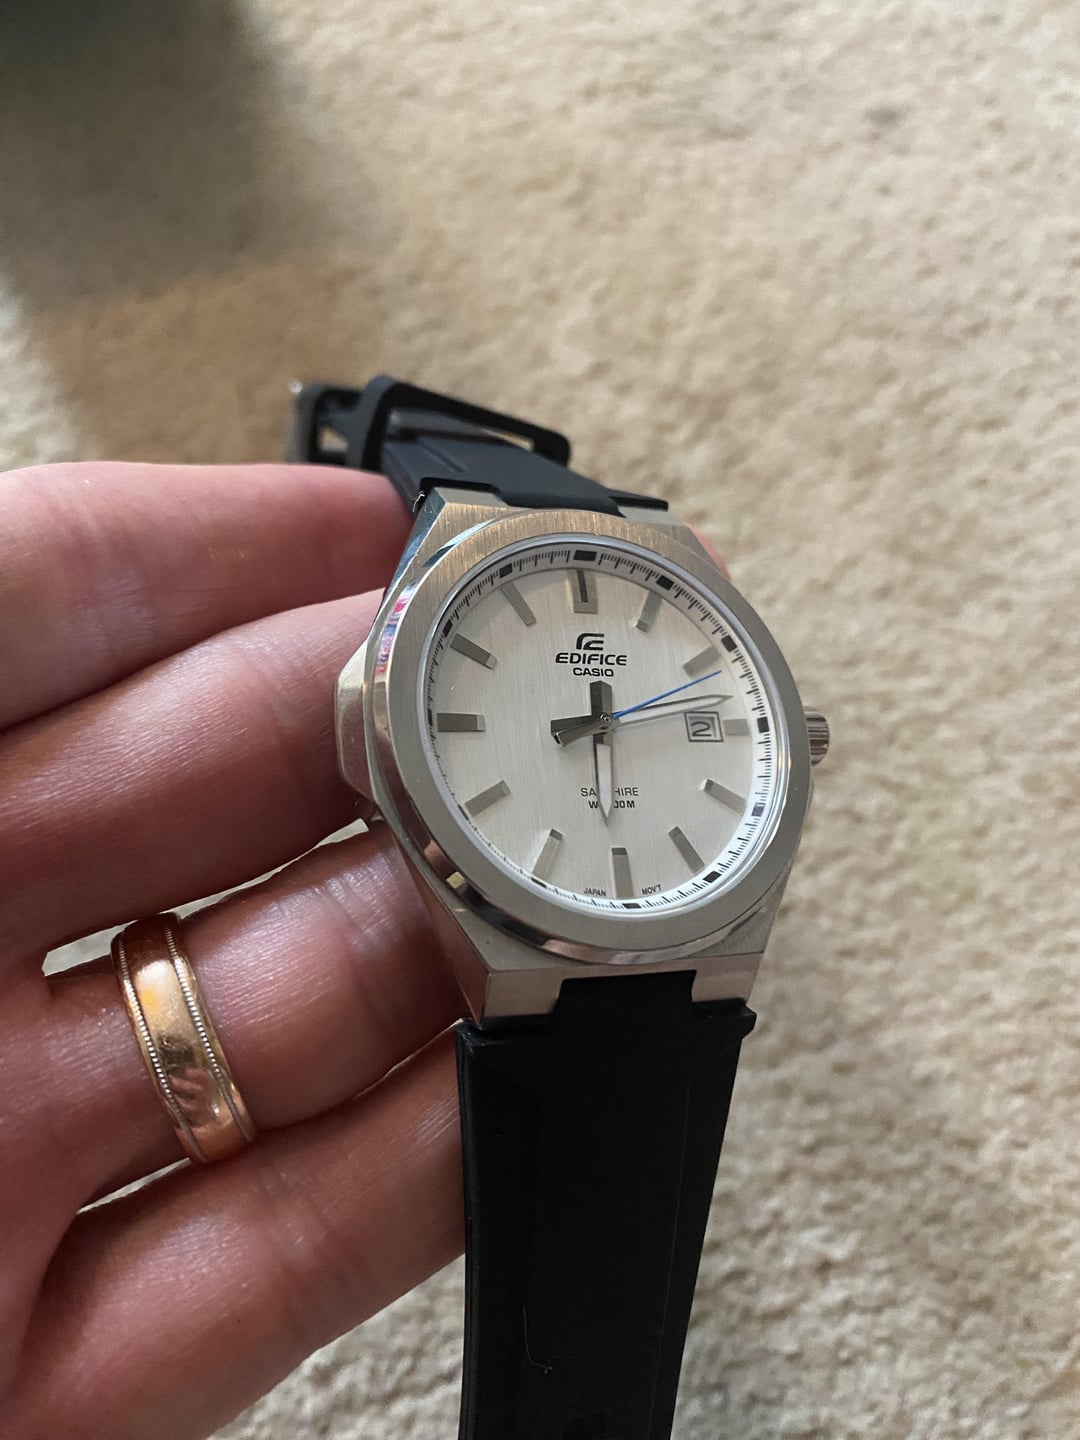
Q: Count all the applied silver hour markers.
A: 12